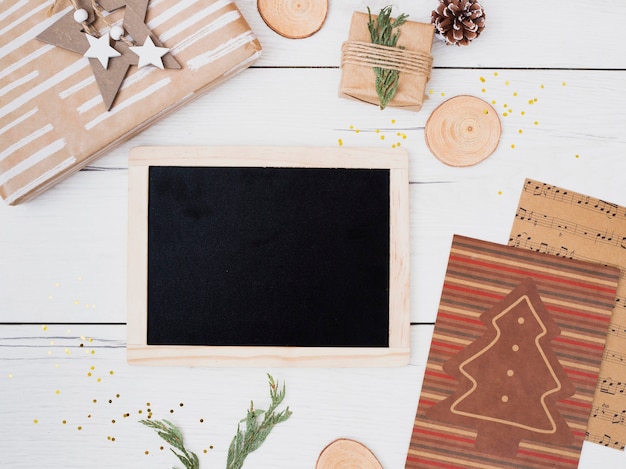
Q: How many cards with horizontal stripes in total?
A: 1